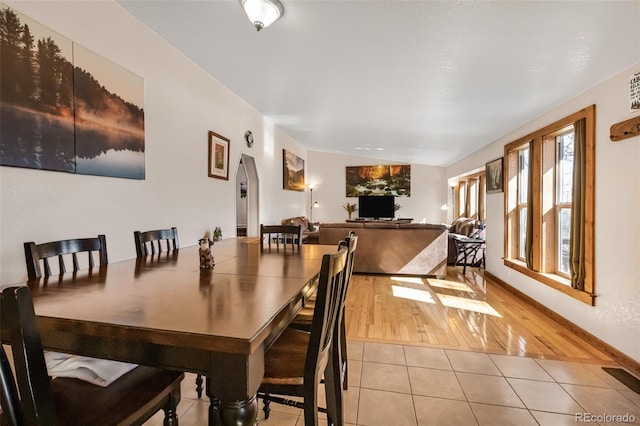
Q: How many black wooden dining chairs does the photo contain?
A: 6